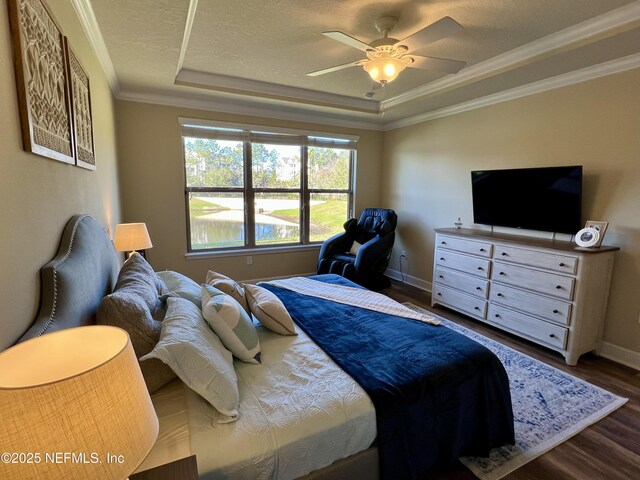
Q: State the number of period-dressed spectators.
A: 0